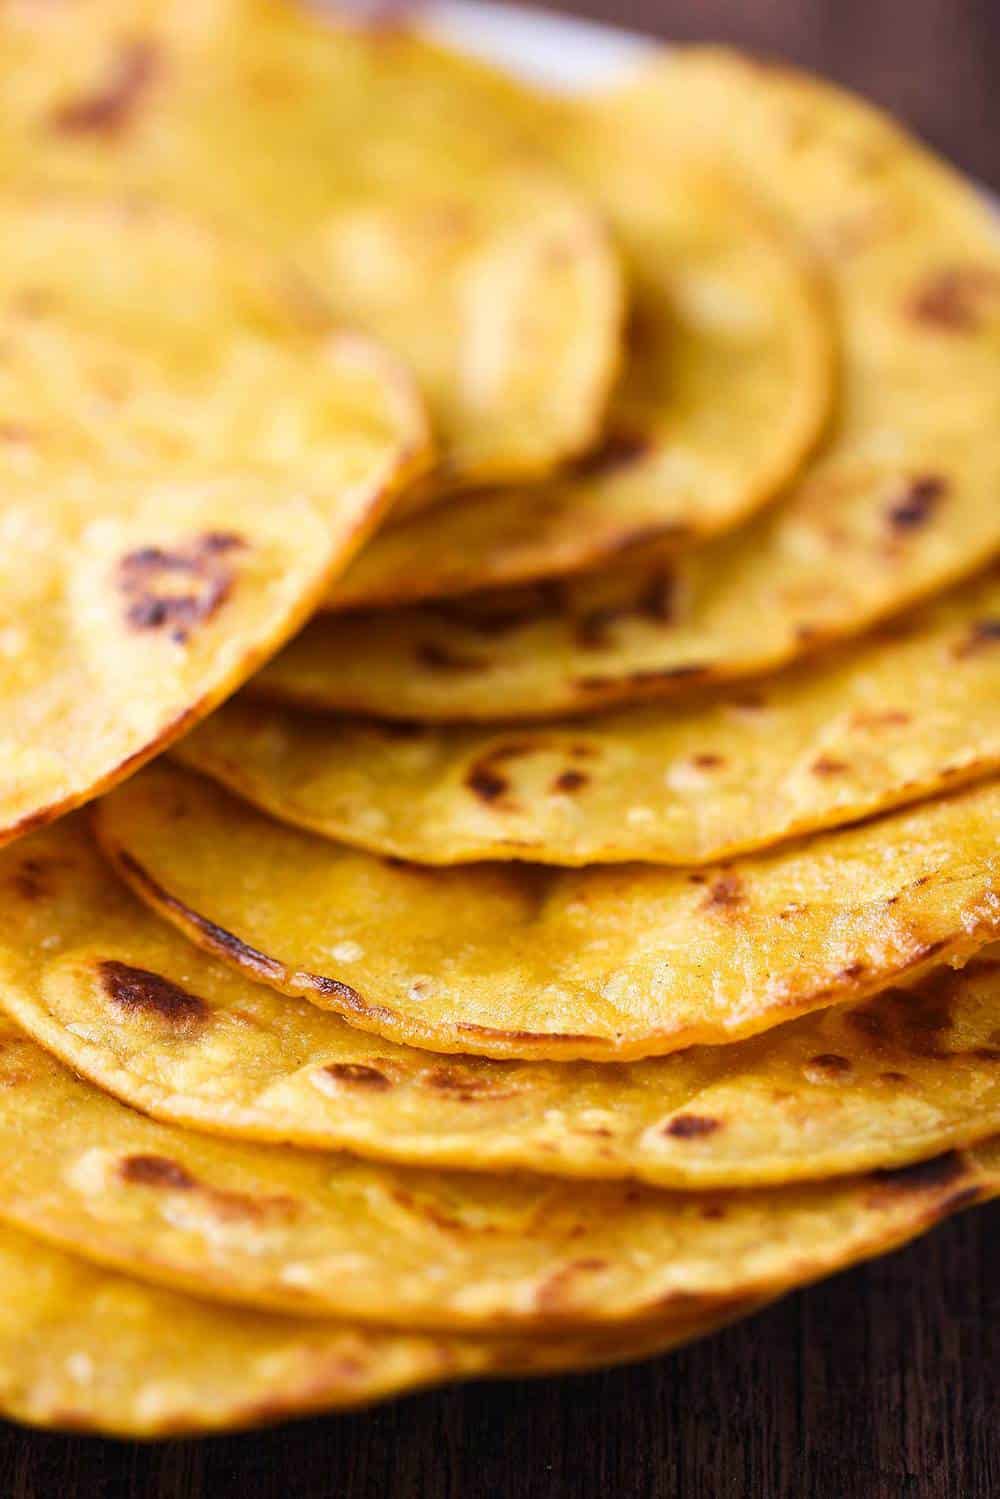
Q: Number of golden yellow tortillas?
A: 9